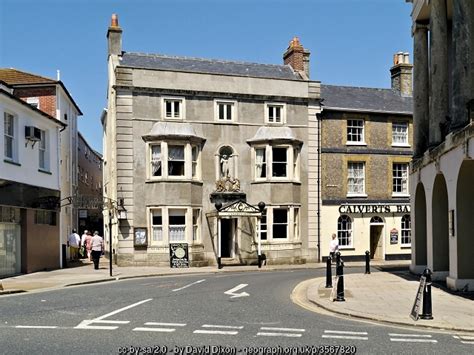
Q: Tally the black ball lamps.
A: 2